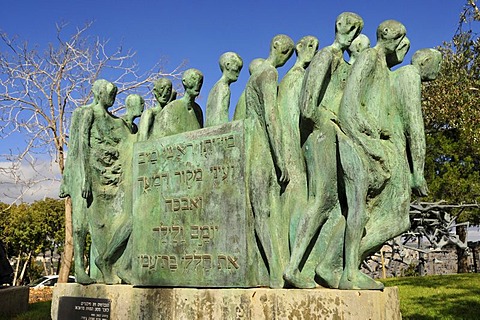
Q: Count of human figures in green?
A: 13